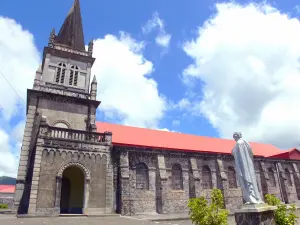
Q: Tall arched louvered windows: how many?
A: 2